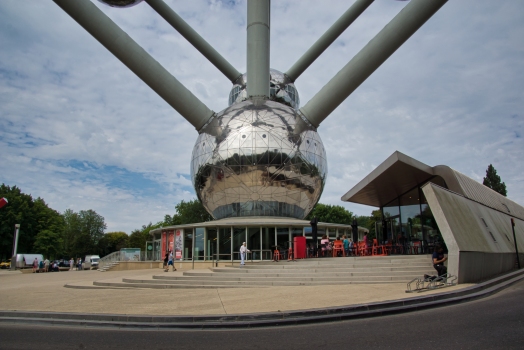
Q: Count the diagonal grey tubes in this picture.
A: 4